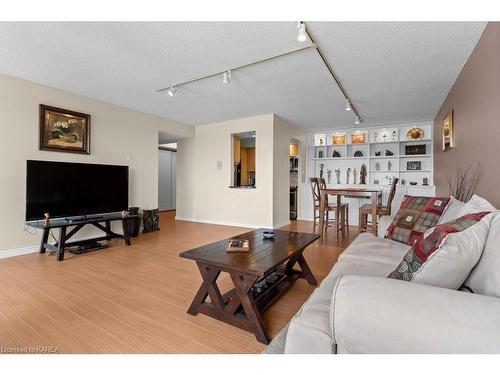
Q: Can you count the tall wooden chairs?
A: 3